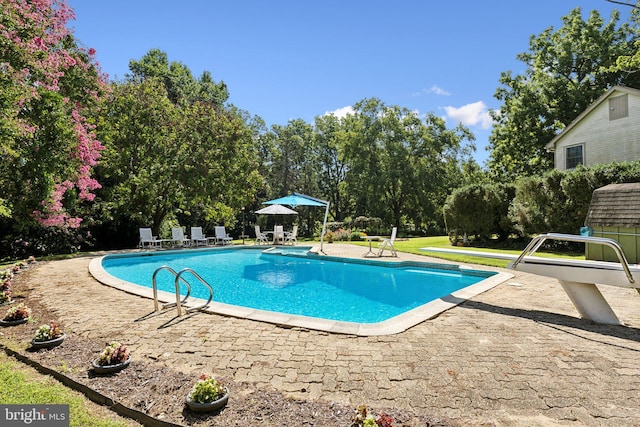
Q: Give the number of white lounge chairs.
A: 4